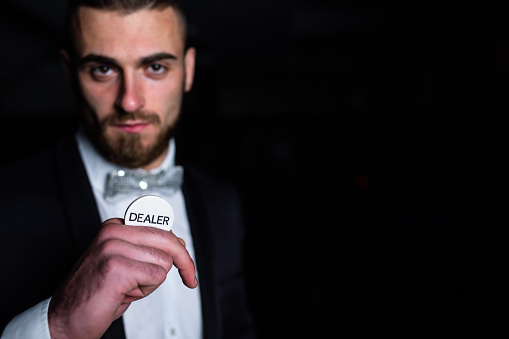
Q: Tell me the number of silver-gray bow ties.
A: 1